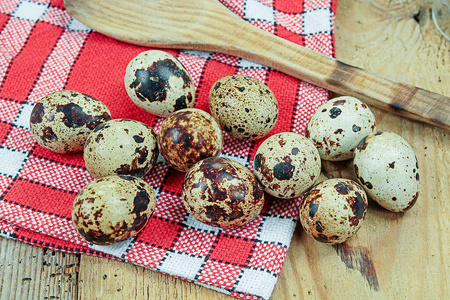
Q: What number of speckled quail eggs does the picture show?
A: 11